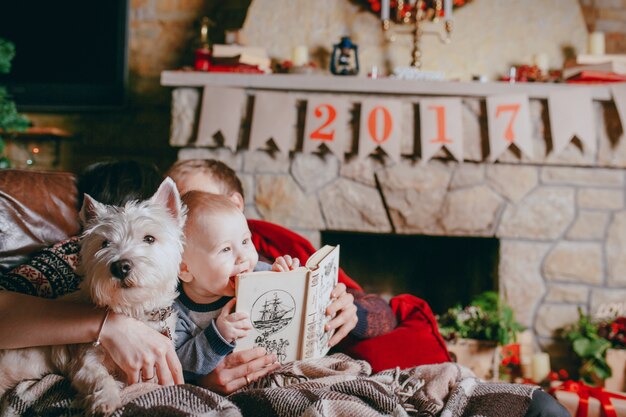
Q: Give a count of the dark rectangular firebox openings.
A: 1